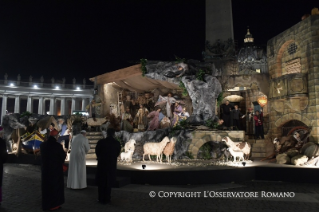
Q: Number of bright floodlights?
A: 4